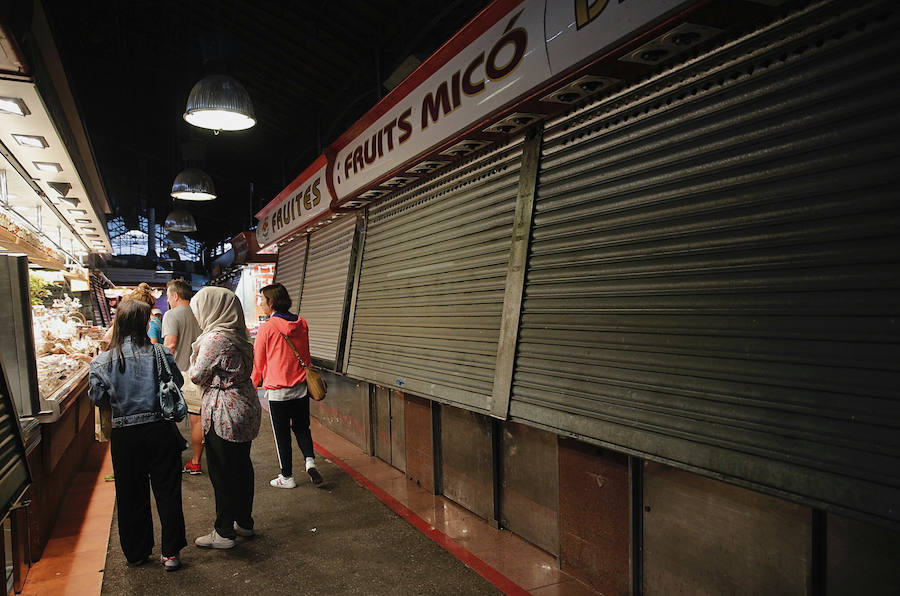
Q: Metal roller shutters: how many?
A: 4